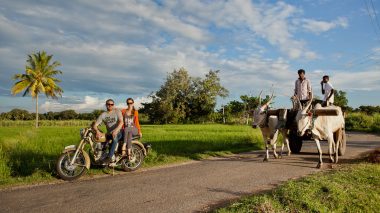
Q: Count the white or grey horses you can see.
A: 0